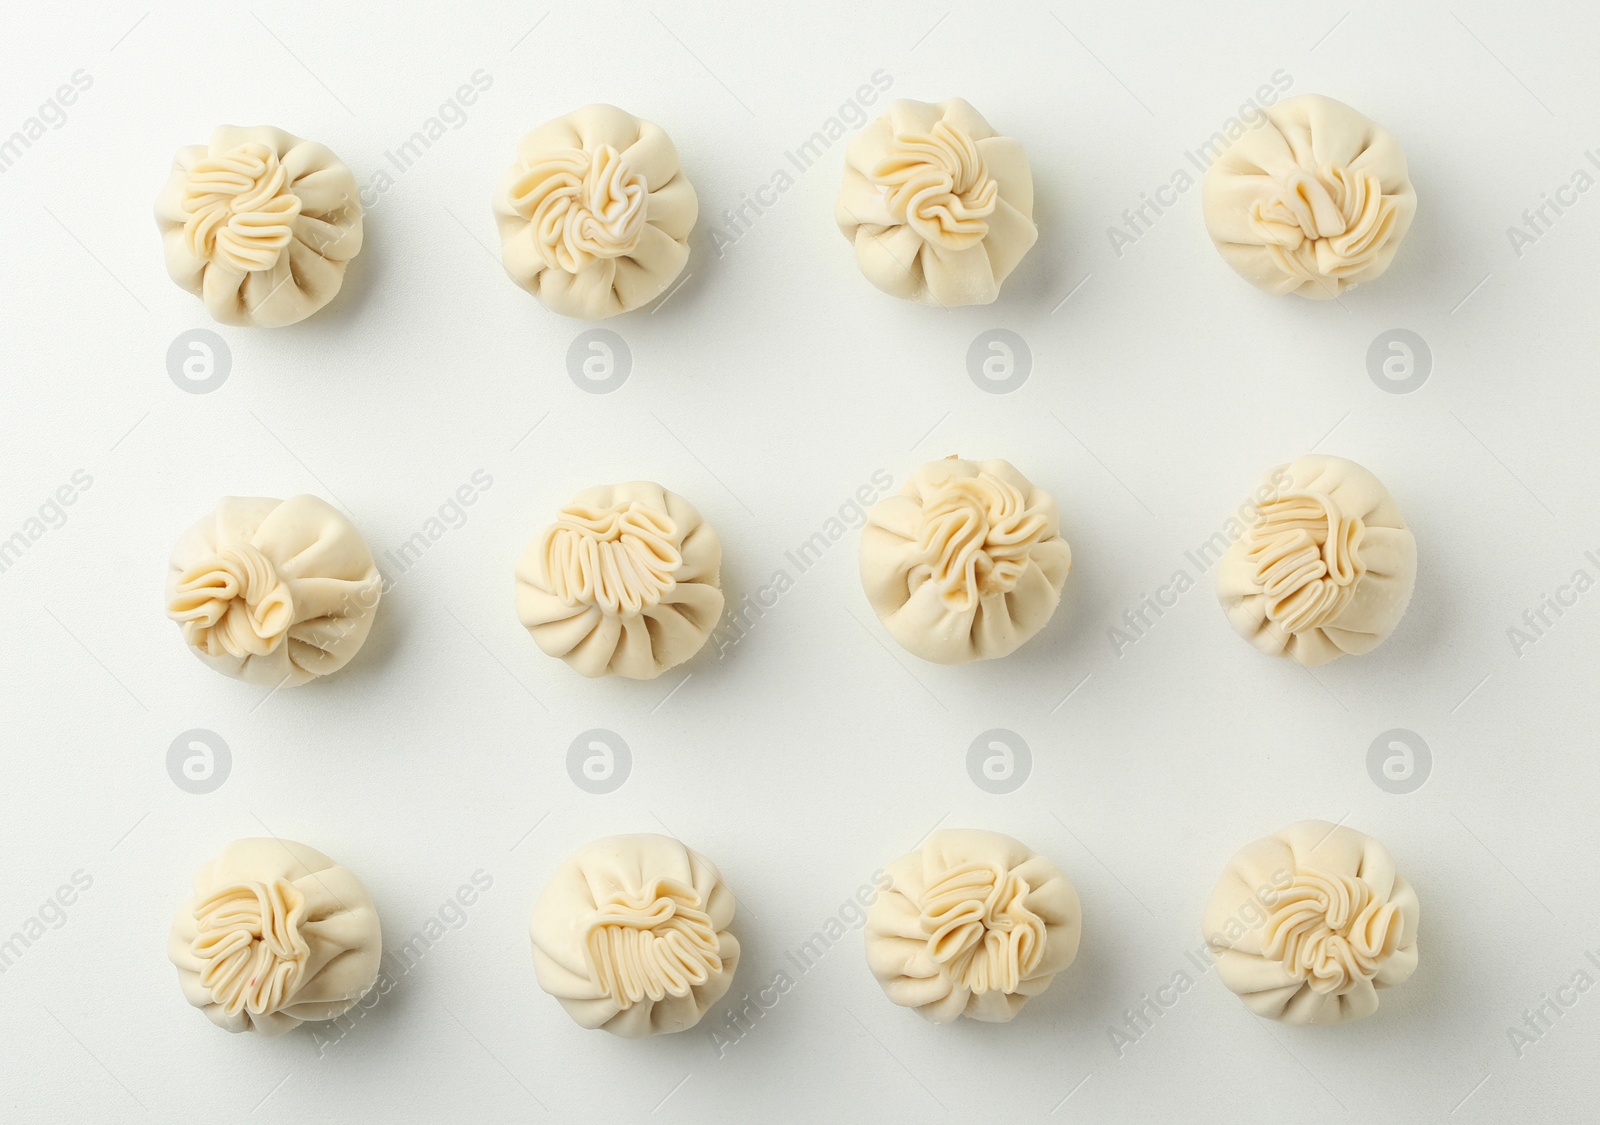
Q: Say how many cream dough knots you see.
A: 12